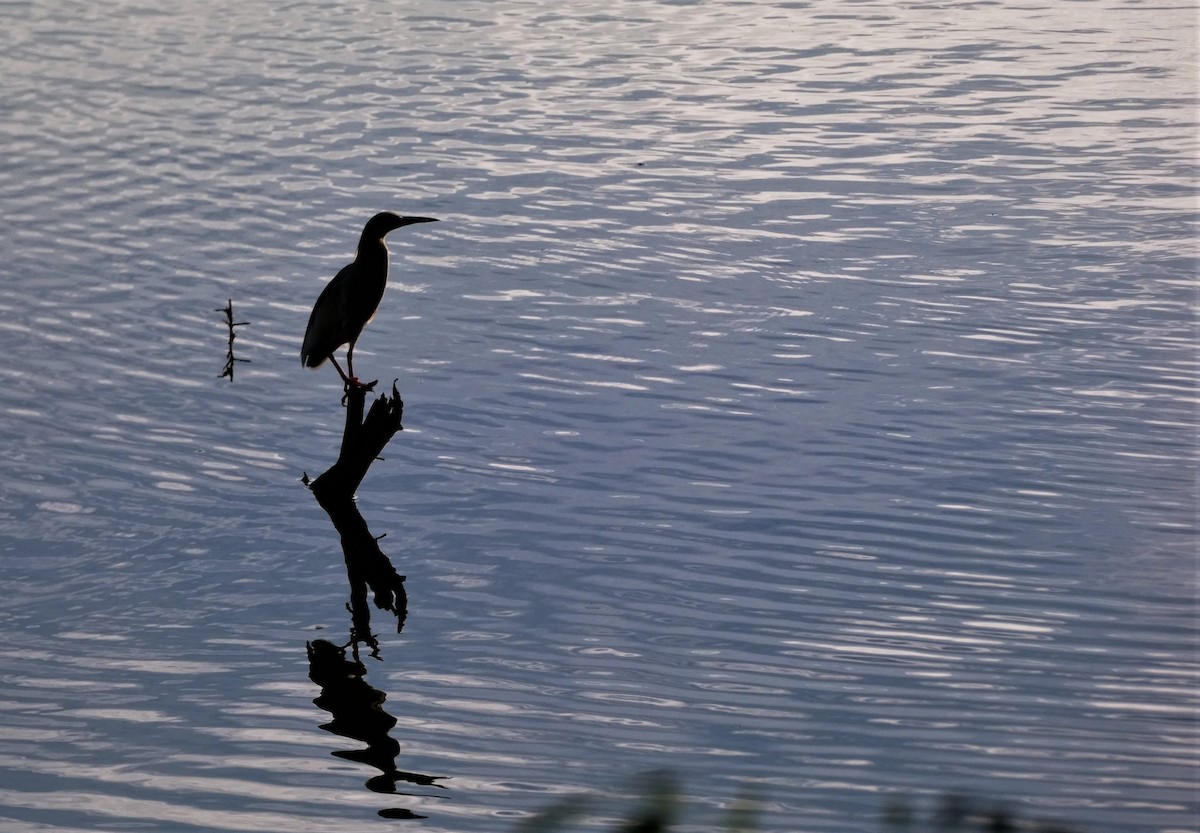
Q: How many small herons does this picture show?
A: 1